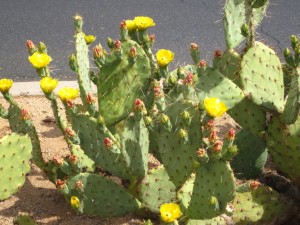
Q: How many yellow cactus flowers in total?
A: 11